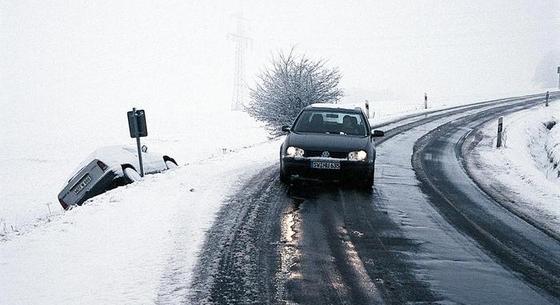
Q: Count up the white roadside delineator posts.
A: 4